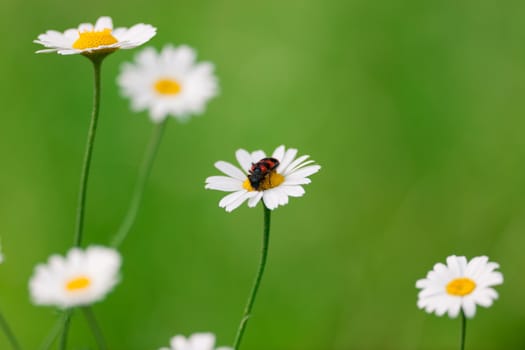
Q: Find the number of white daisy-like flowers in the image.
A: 6